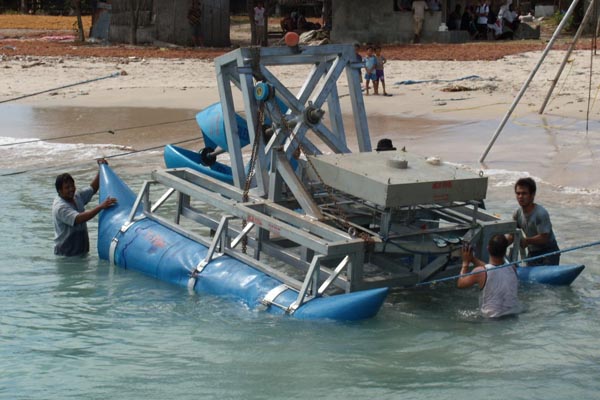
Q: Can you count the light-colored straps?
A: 3